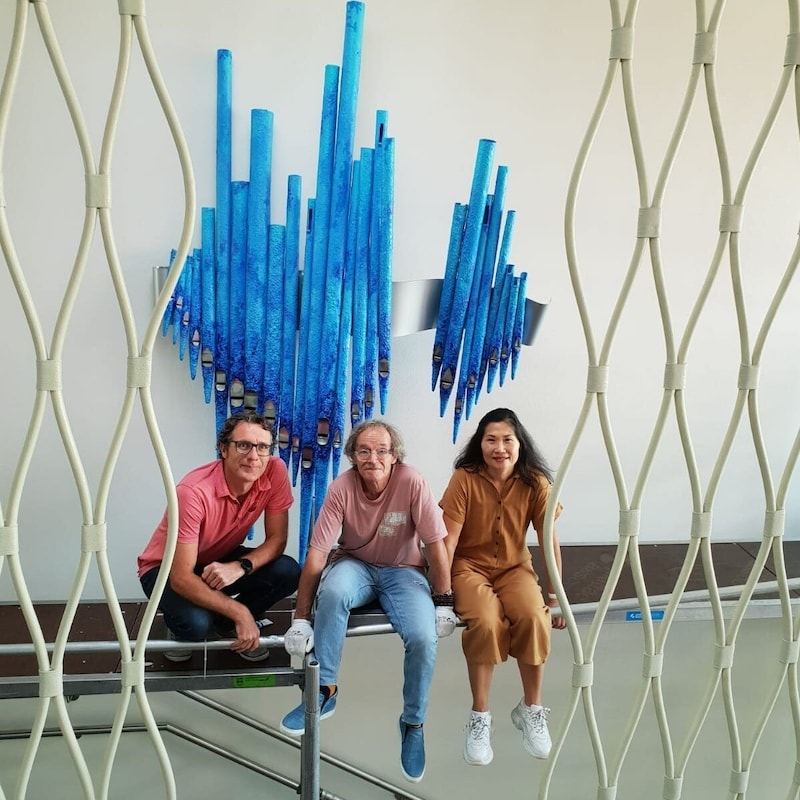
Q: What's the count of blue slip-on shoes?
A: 2